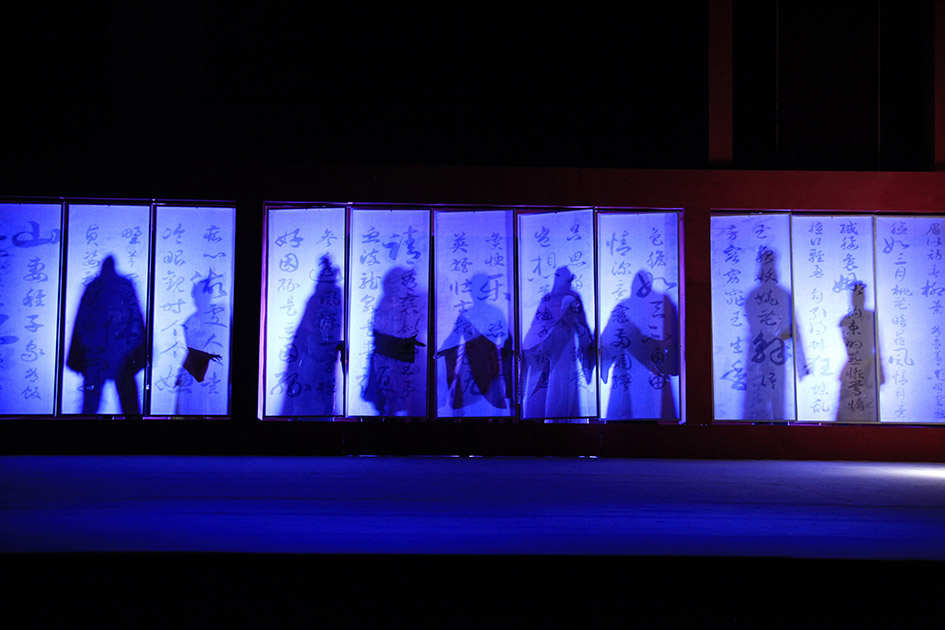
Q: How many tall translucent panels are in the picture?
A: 11